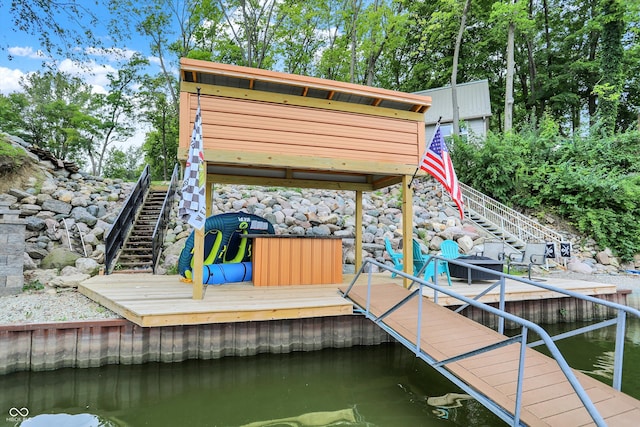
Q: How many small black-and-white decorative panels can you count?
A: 2